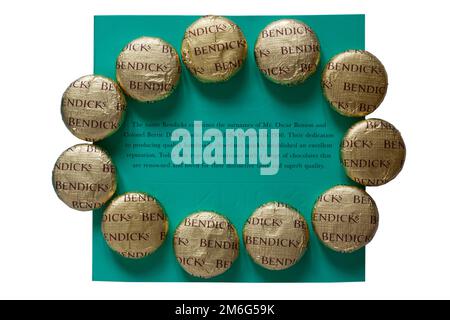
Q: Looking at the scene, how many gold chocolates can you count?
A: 11